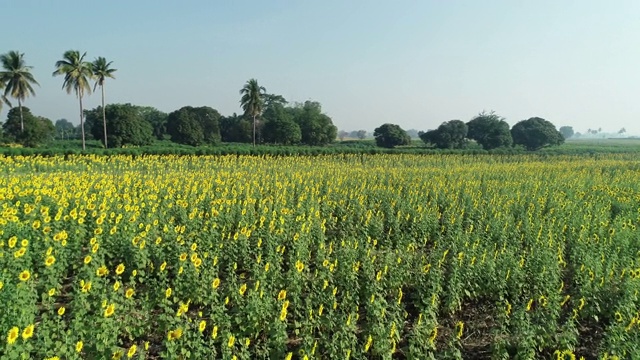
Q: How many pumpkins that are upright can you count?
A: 0